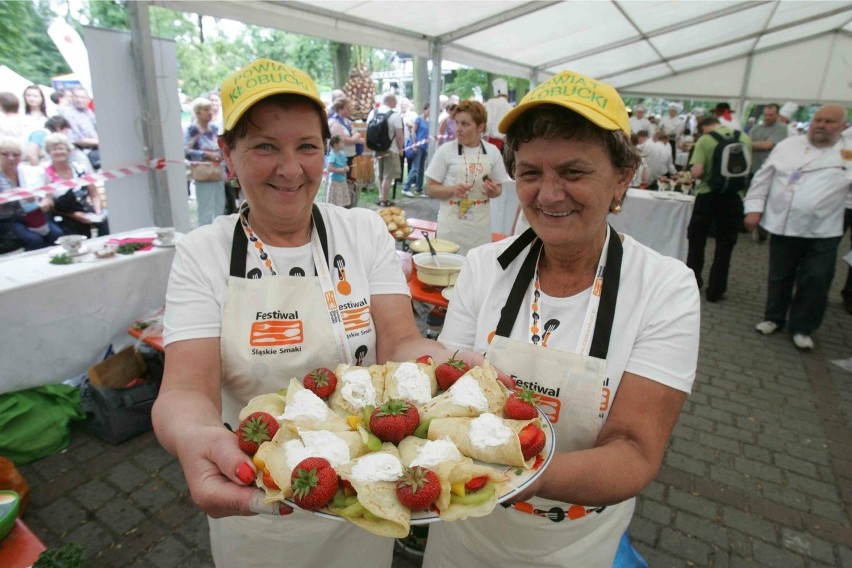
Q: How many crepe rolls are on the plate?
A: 8